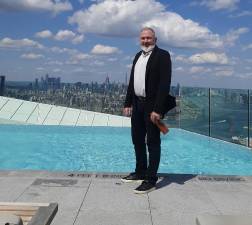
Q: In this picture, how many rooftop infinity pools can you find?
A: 1